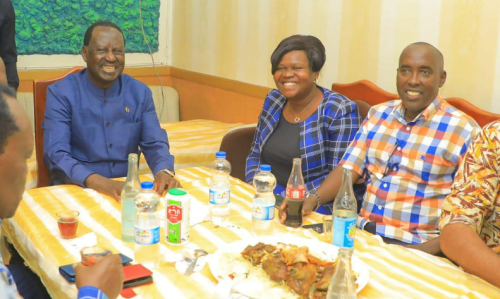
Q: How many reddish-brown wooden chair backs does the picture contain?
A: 3